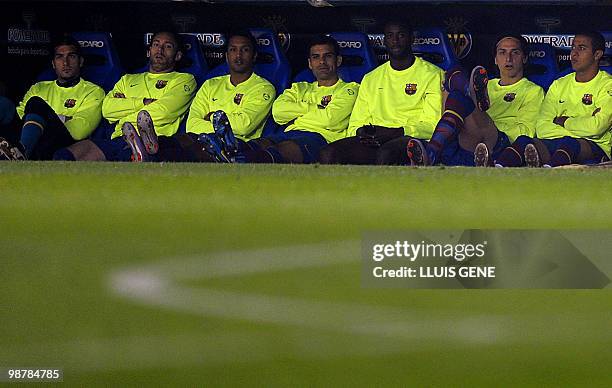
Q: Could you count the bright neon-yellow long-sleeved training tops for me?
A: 7